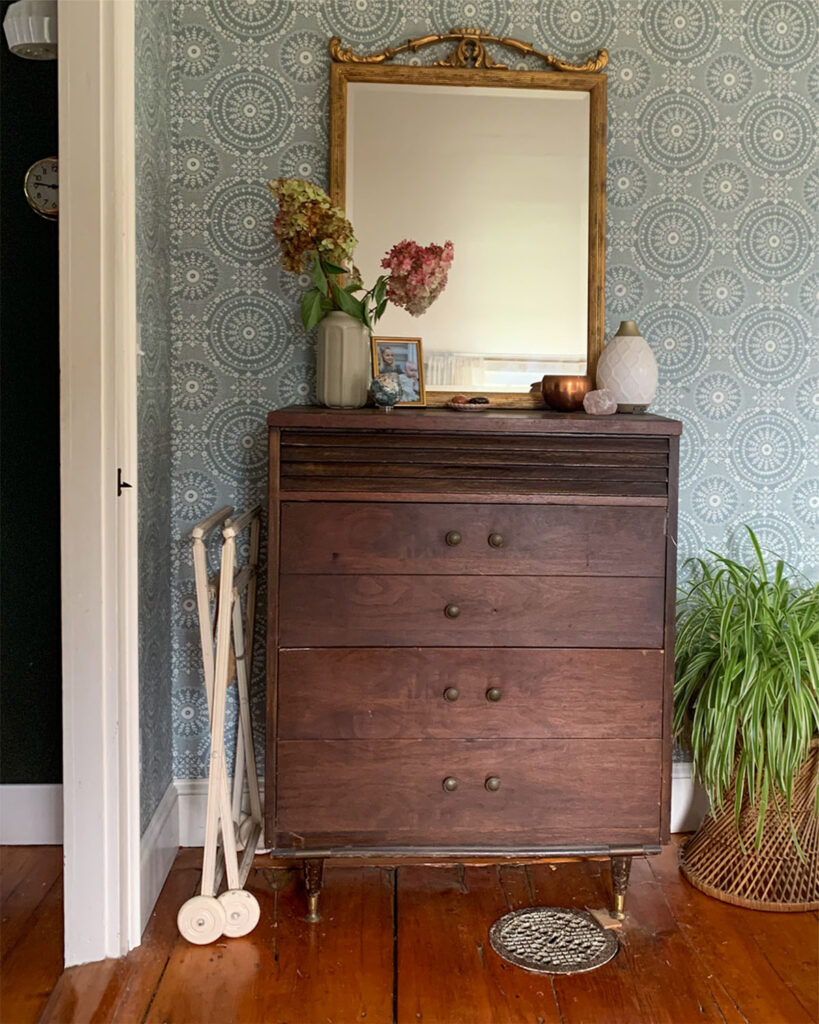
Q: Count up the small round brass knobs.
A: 7